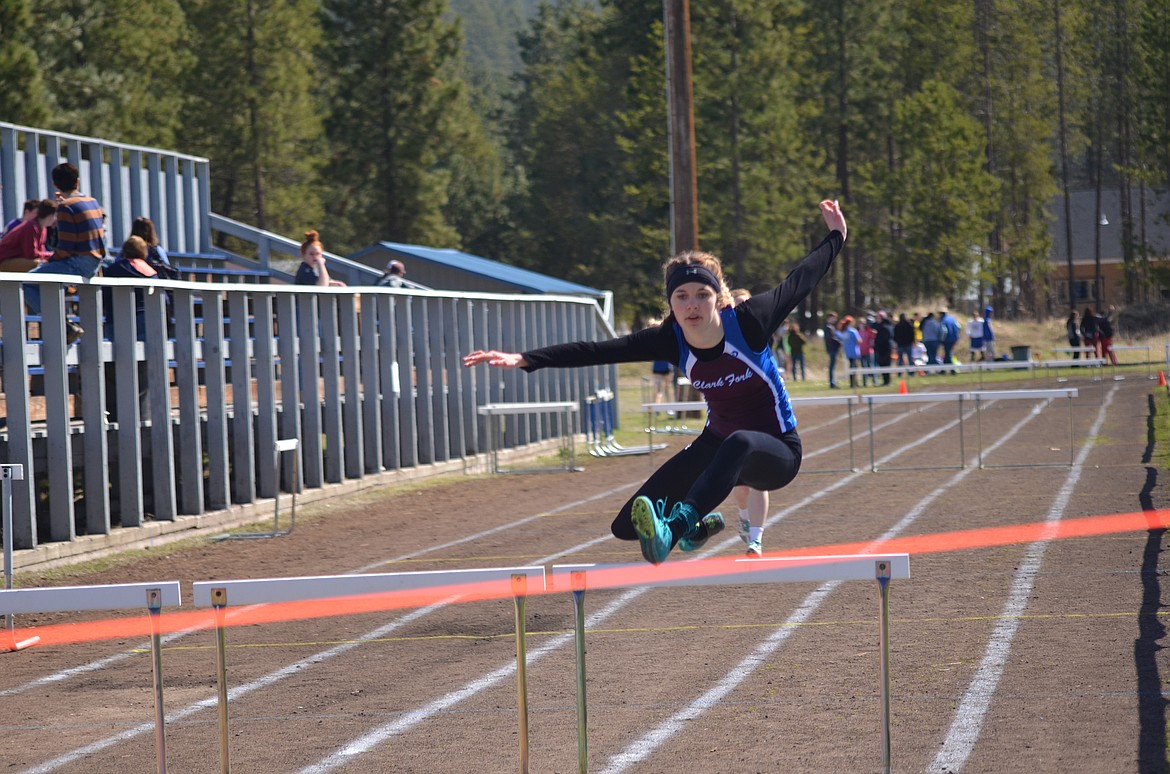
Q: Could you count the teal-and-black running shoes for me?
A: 2